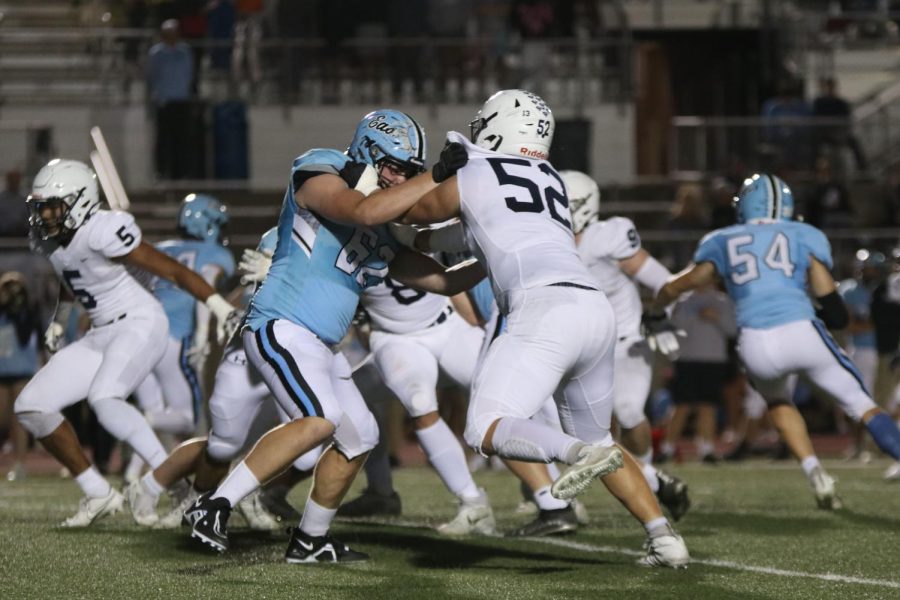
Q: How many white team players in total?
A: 4